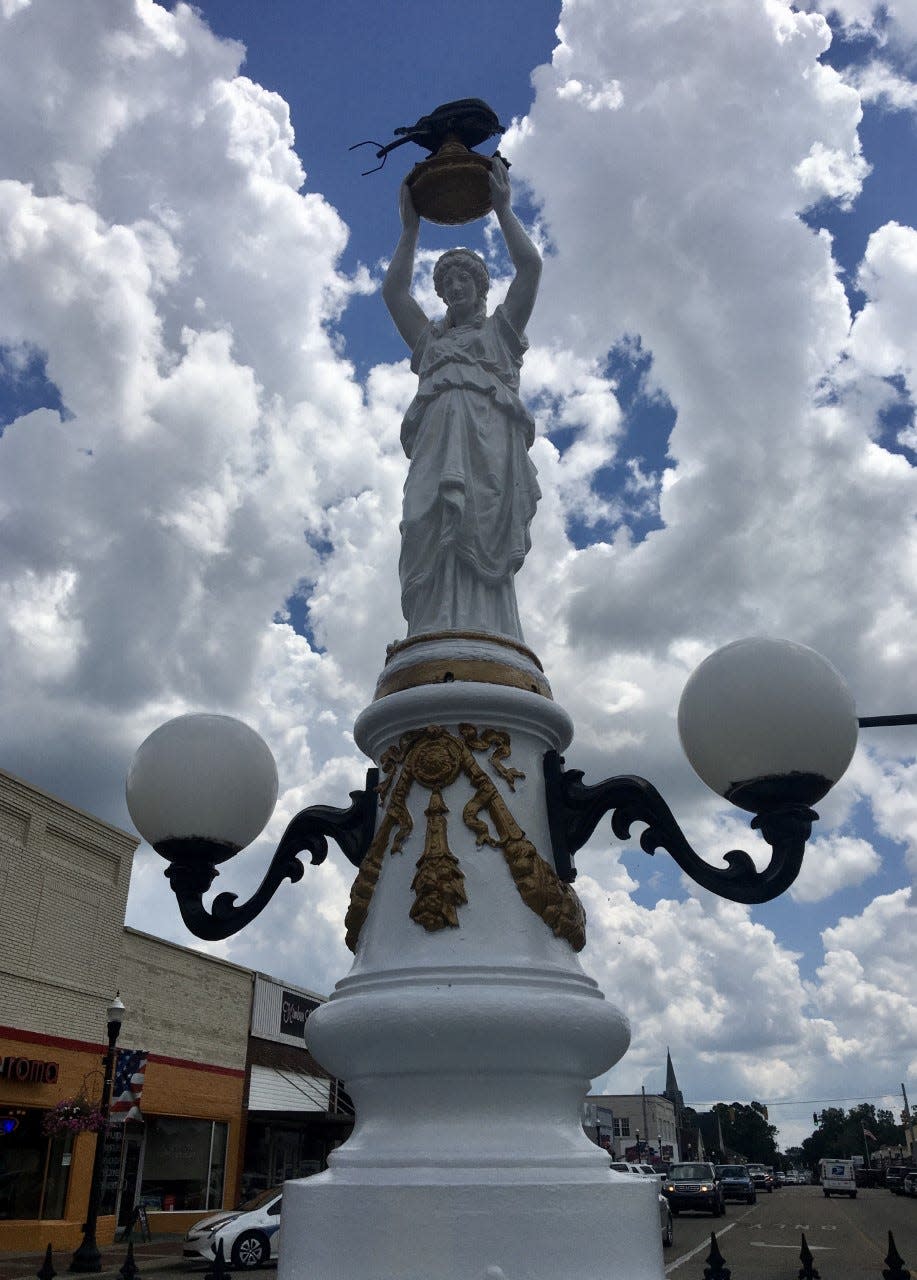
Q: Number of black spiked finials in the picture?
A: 6